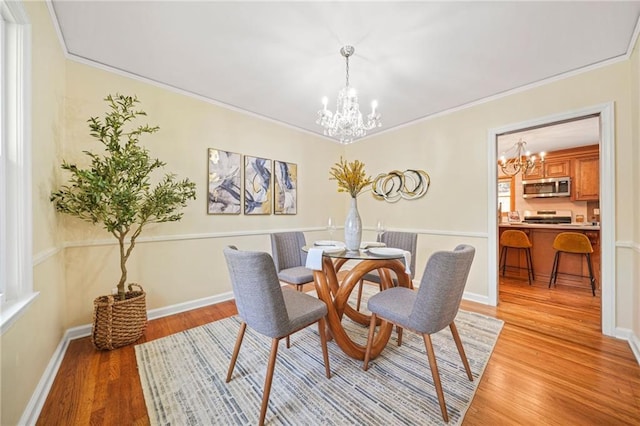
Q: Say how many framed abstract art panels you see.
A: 3